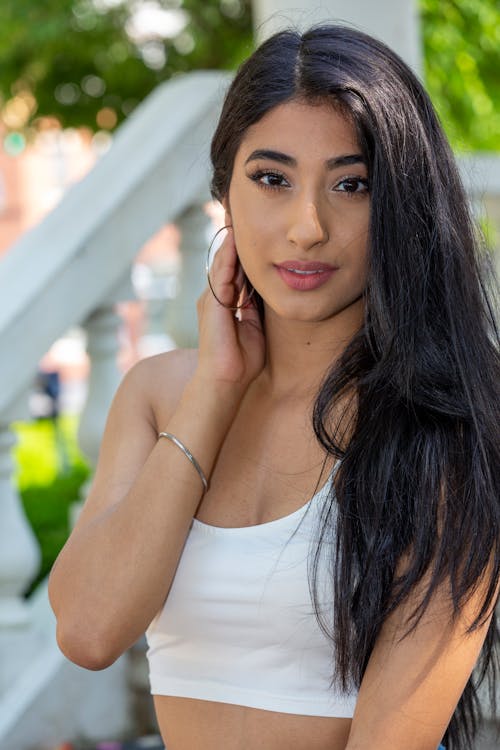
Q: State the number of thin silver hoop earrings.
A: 1